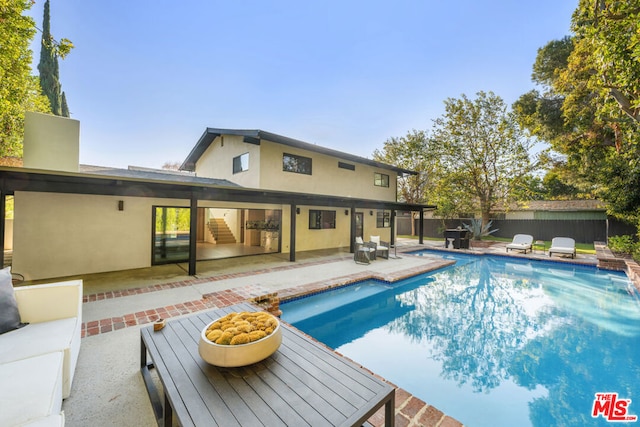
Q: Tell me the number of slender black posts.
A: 6